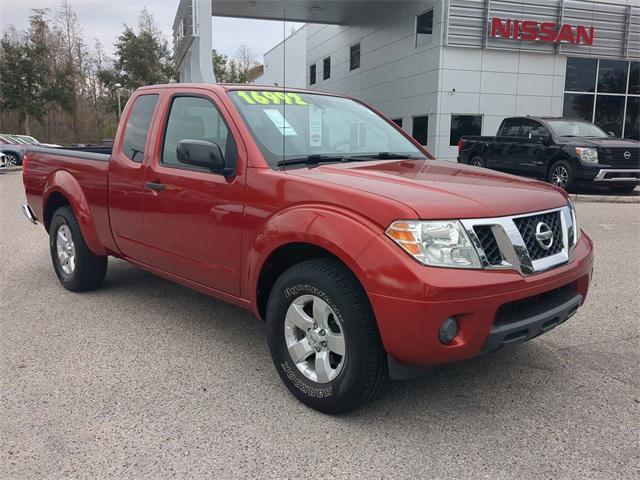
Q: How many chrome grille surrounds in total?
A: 1